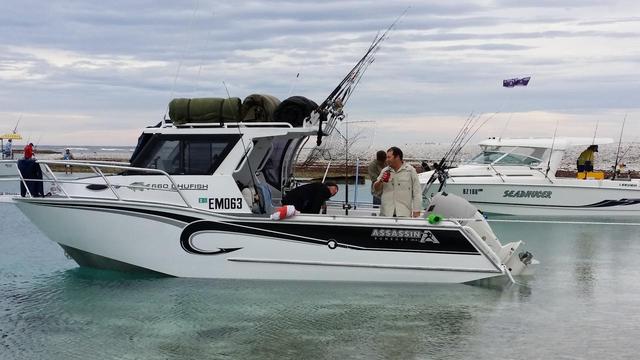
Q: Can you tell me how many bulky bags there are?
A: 3